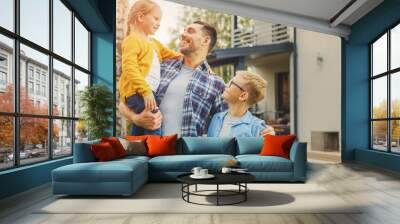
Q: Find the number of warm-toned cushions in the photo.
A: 5